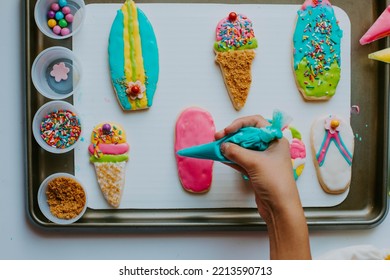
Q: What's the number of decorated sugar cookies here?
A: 7